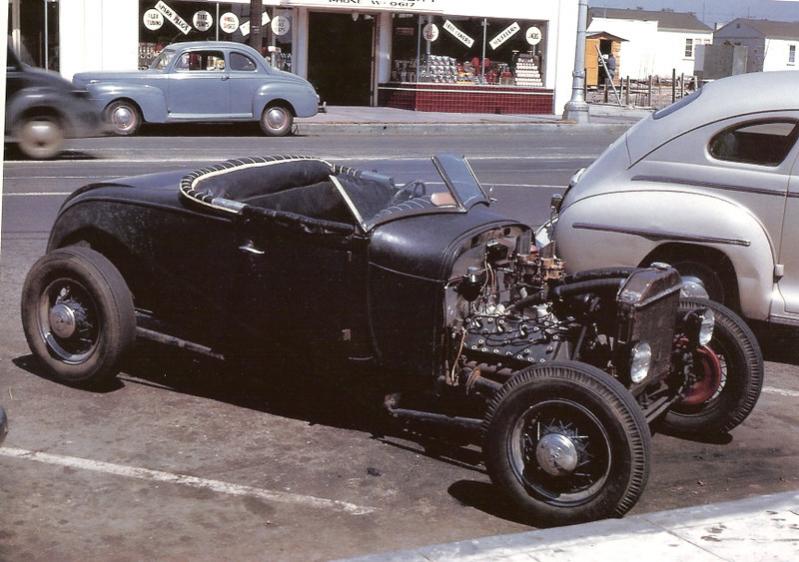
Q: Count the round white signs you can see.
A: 6